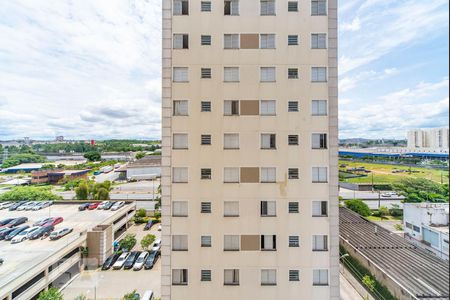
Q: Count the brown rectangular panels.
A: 4